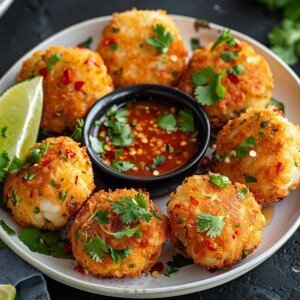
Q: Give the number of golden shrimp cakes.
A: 7